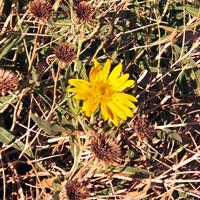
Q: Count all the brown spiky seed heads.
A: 7